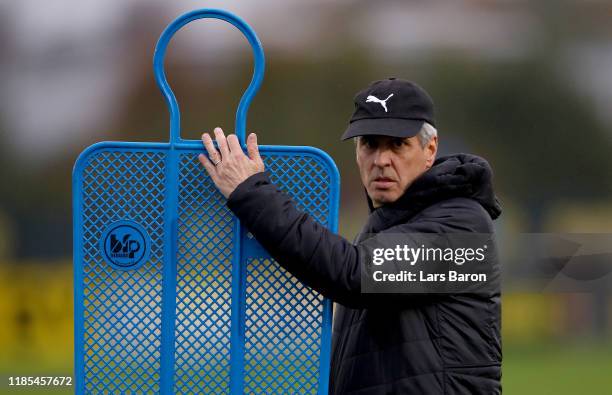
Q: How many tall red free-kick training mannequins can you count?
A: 0